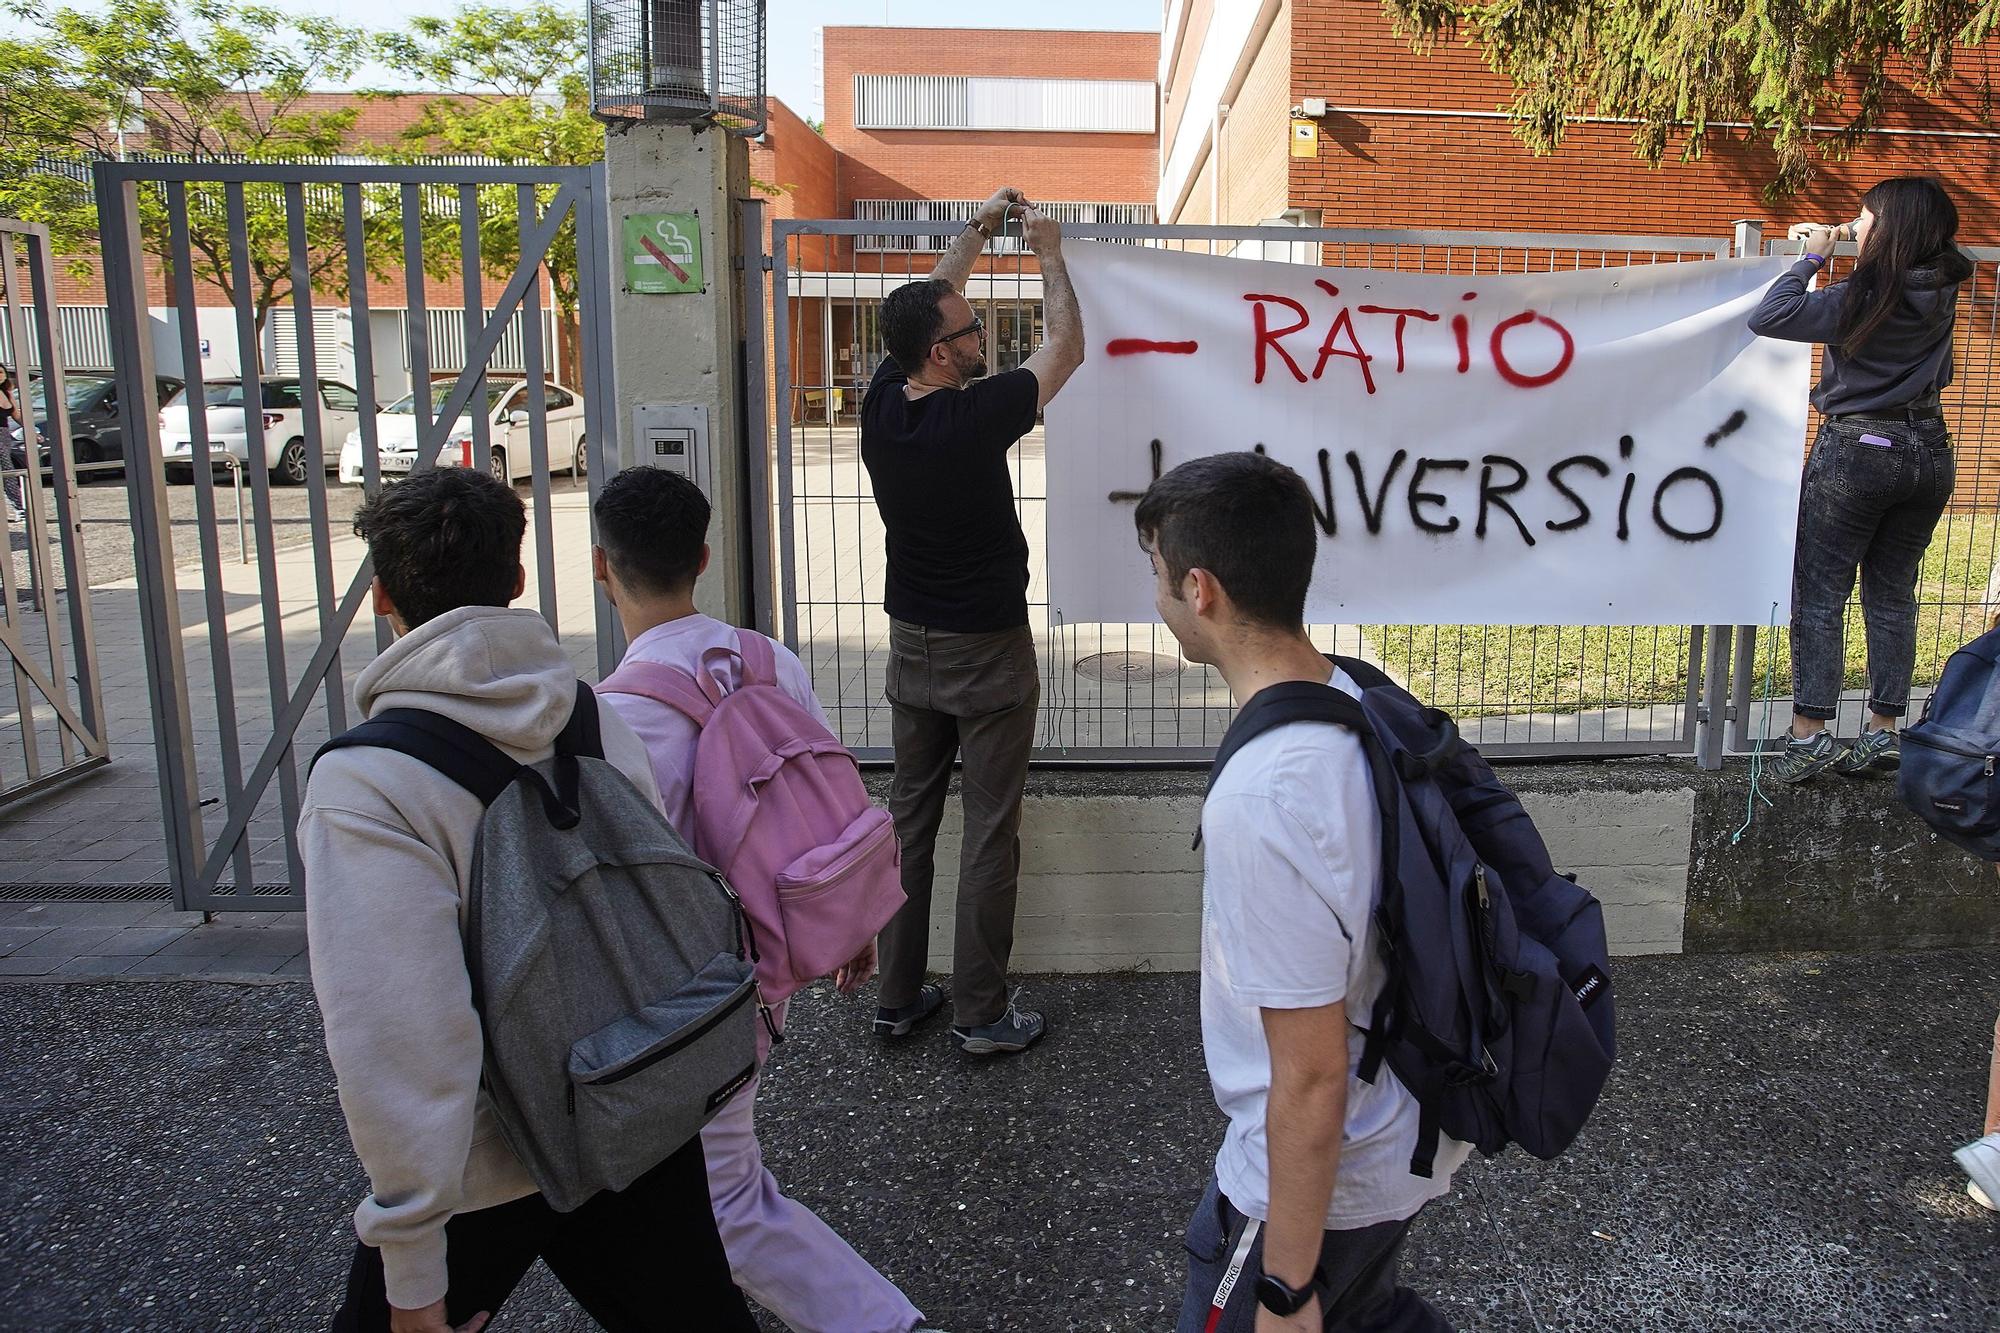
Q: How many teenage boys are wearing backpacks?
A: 3